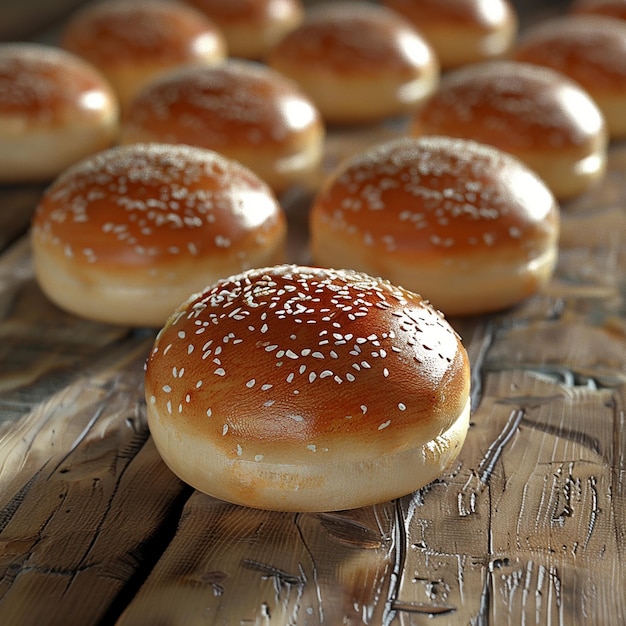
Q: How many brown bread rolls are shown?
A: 12